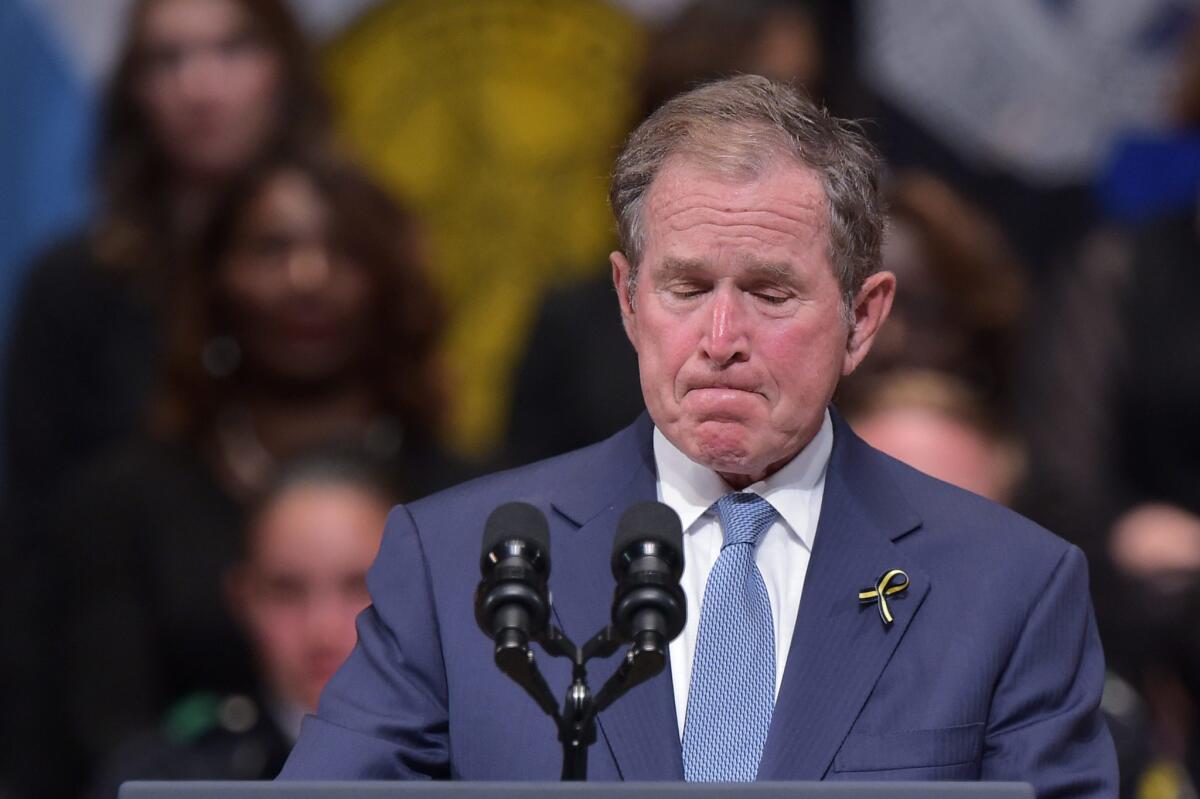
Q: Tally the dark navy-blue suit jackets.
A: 1